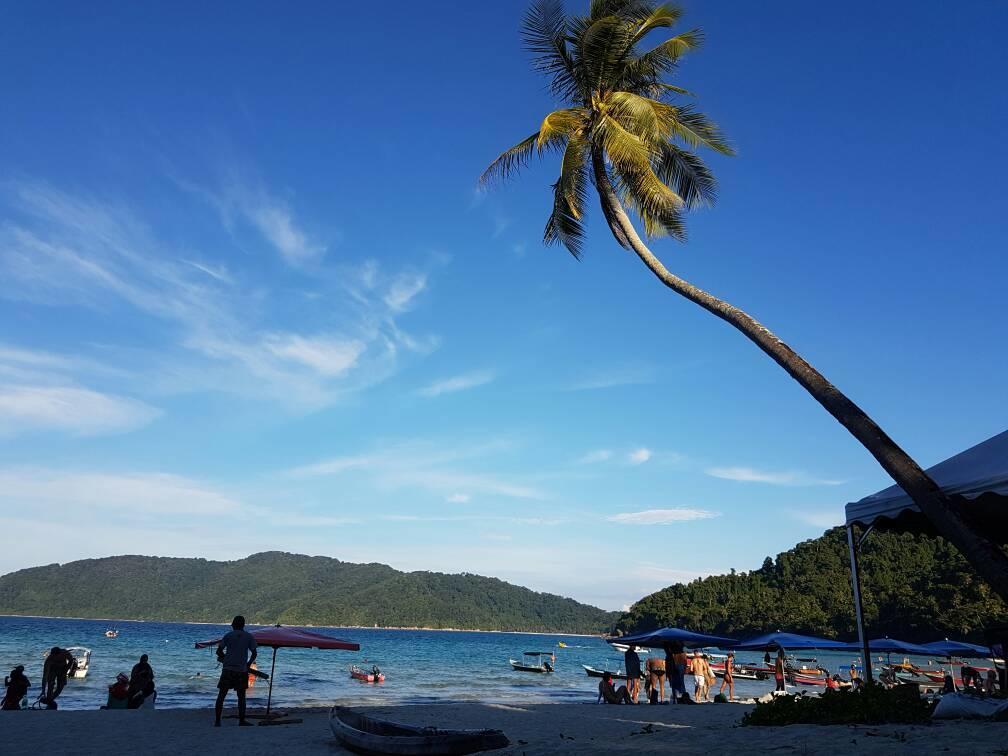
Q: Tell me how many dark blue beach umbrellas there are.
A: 4